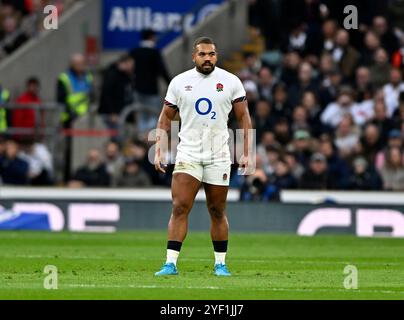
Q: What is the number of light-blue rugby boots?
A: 2